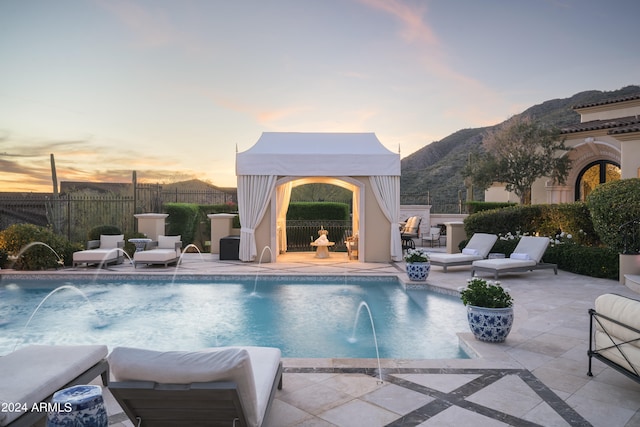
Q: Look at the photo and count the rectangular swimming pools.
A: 1